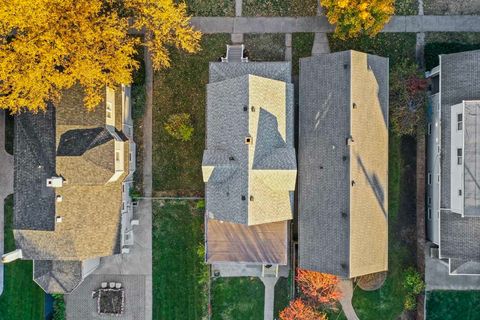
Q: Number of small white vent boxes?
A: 2